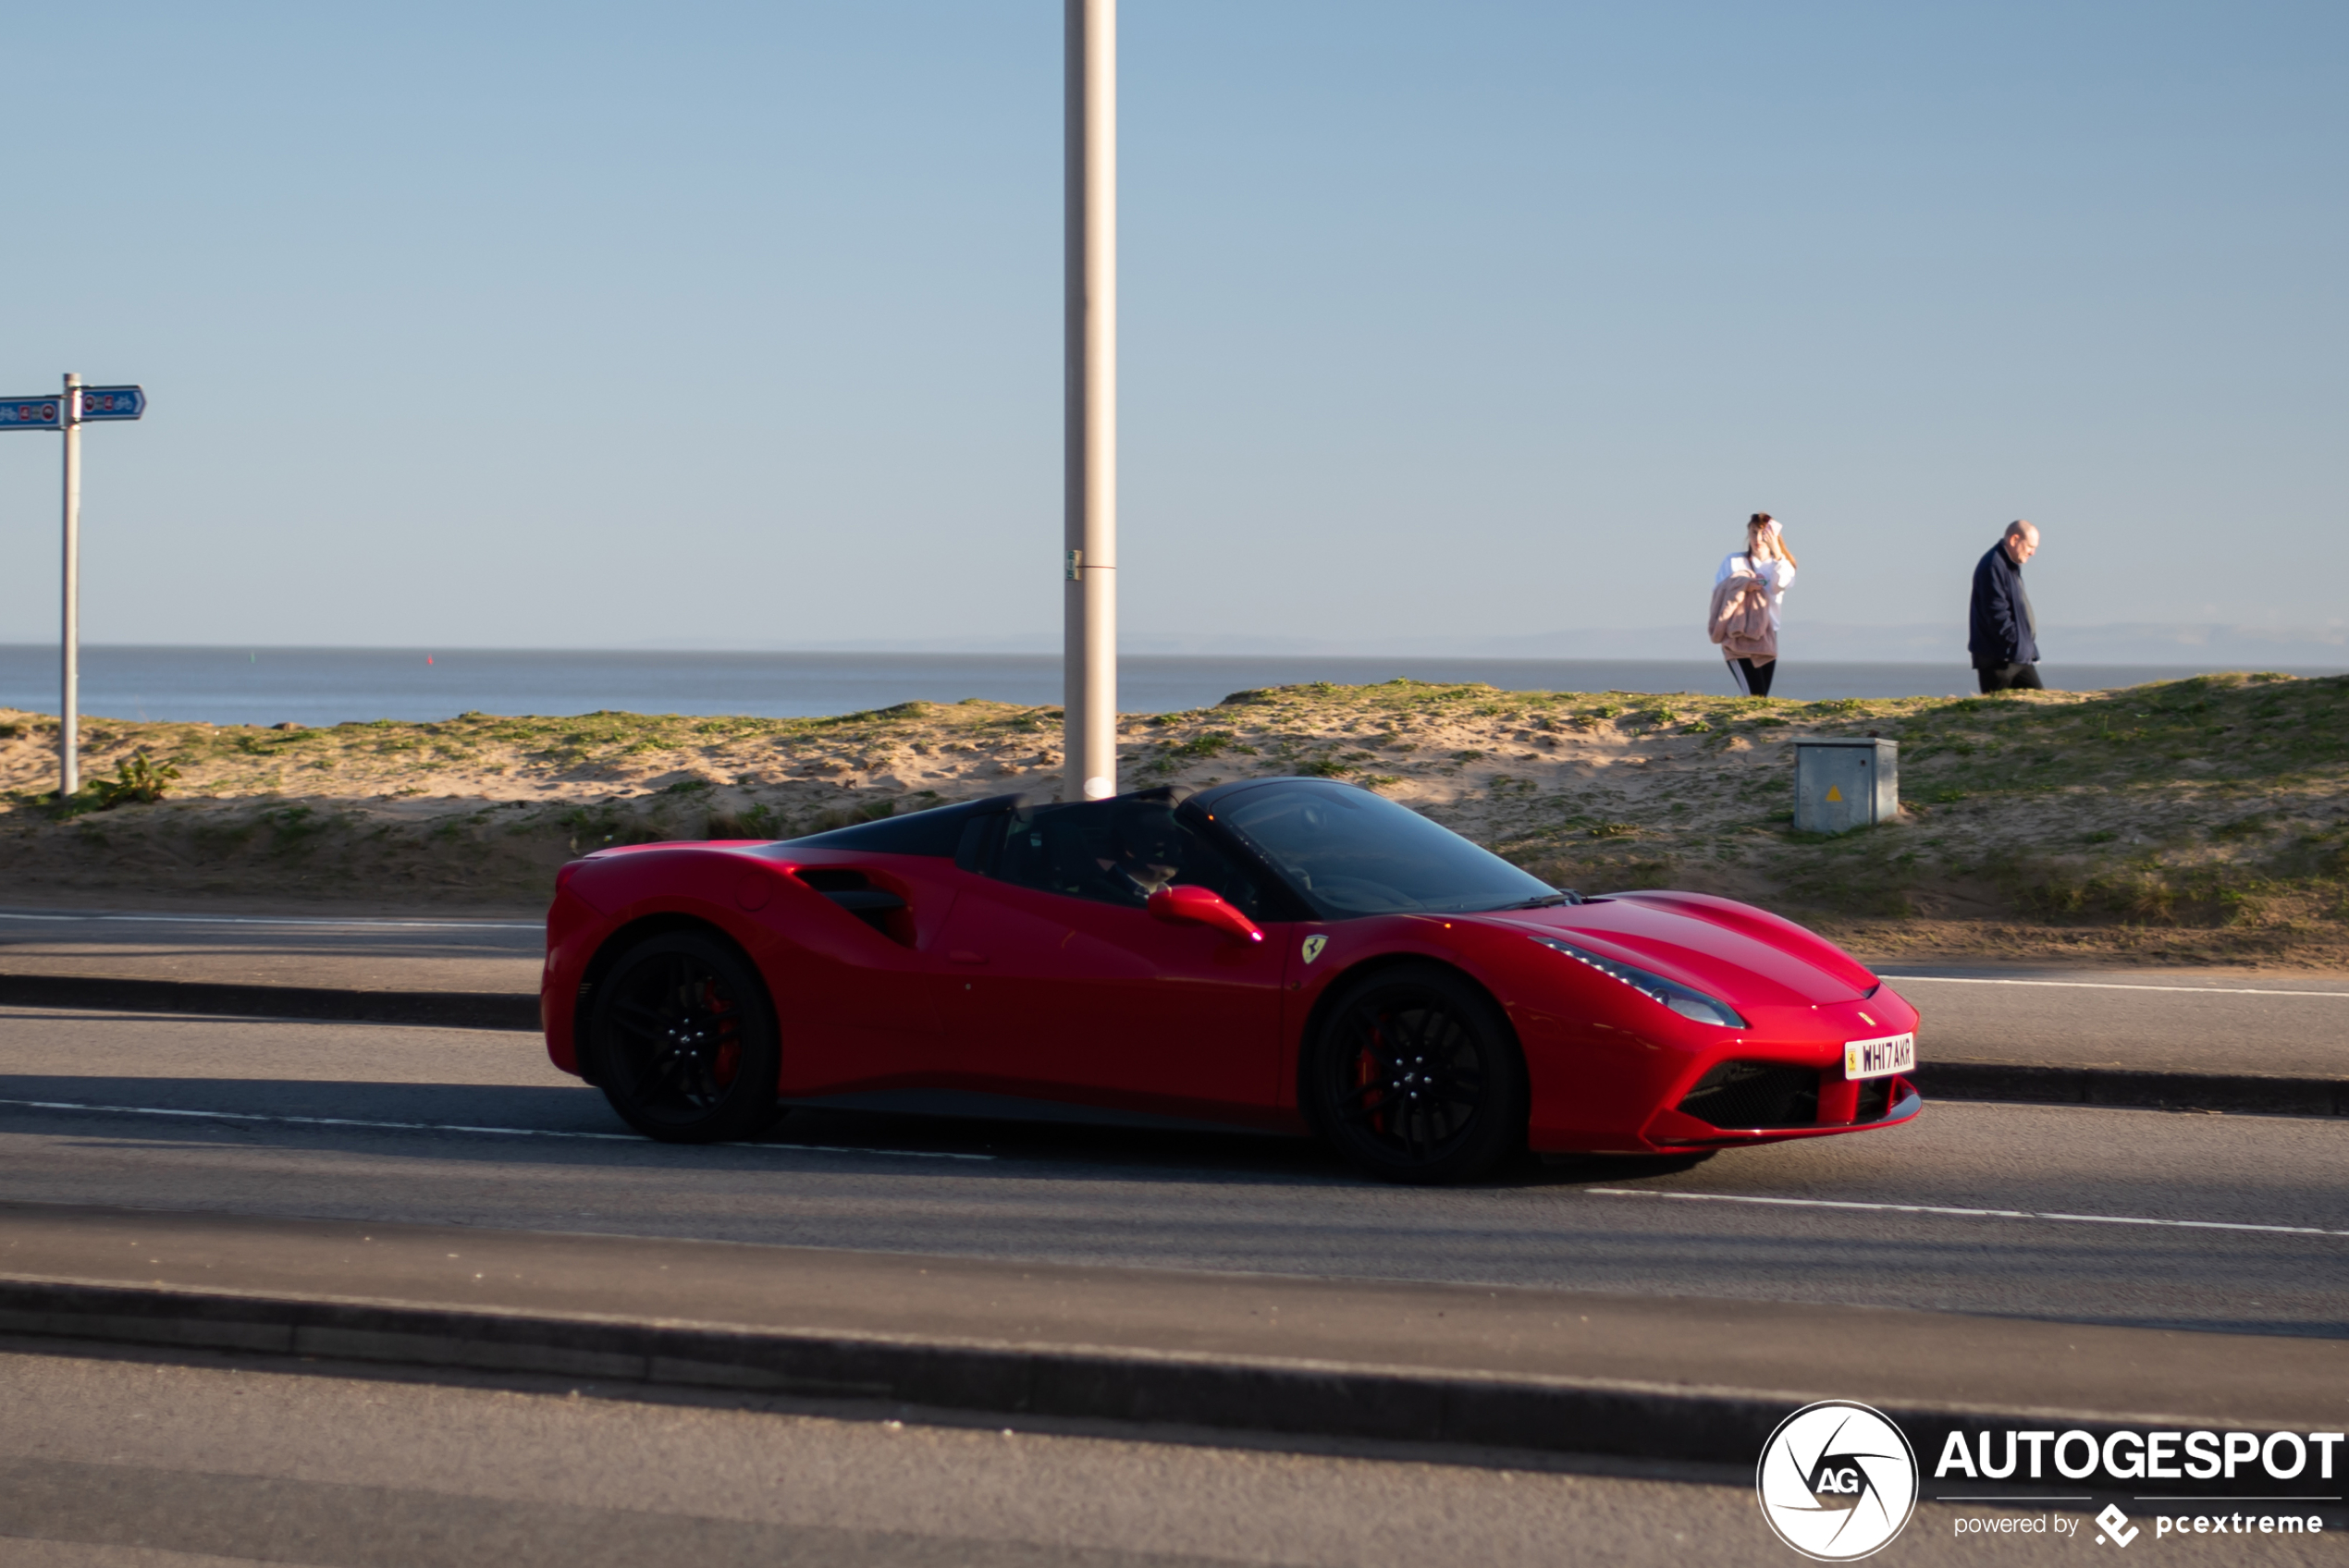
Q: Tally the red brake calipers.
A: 2